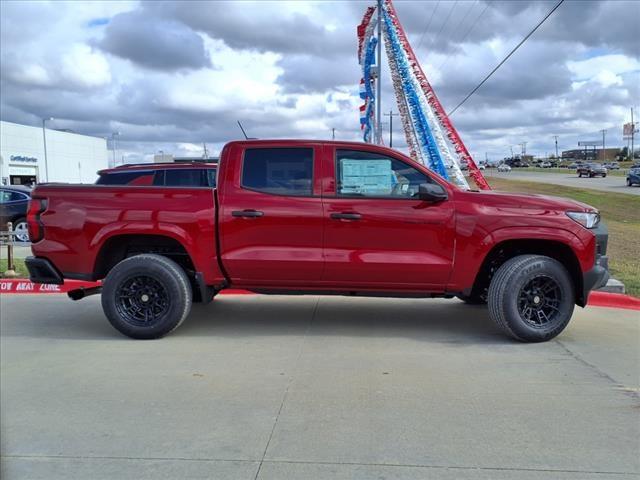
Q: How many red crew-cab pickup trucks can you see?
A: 1